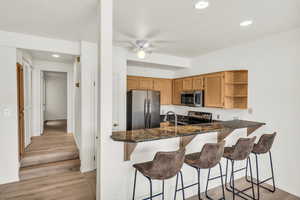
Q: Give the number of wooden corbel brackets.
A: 4